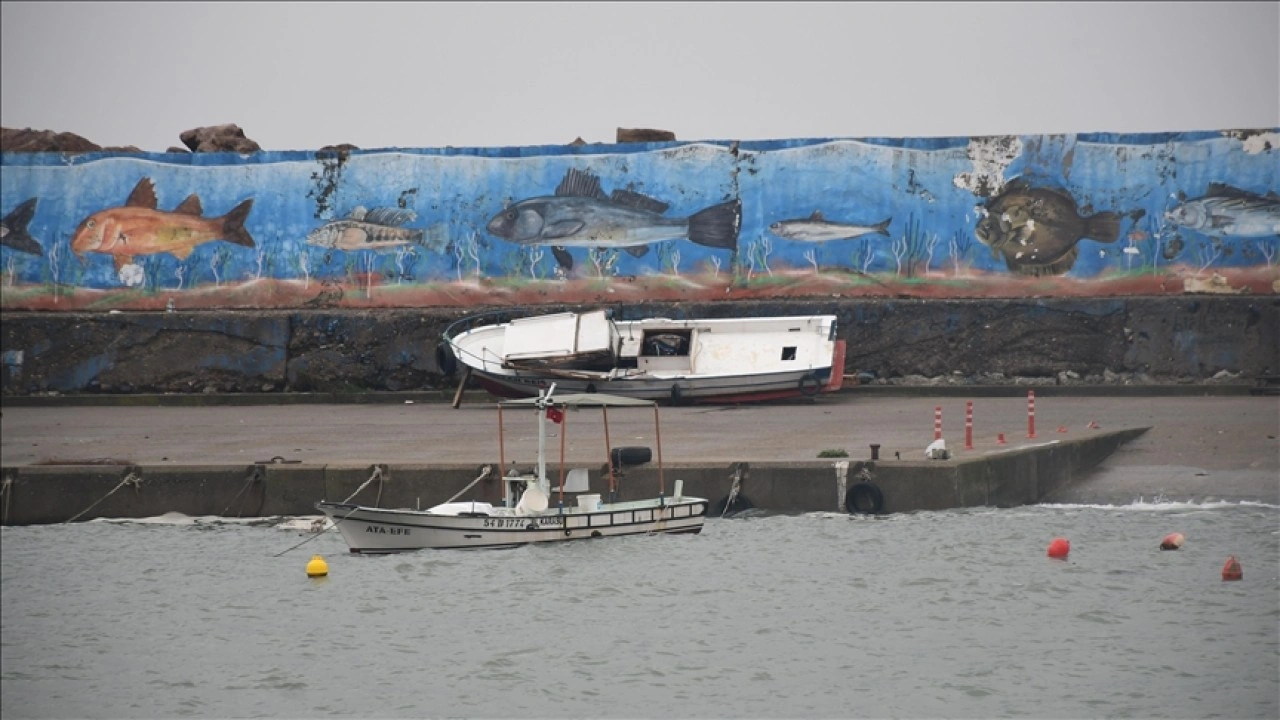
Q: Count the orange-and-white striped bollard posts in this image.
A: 3